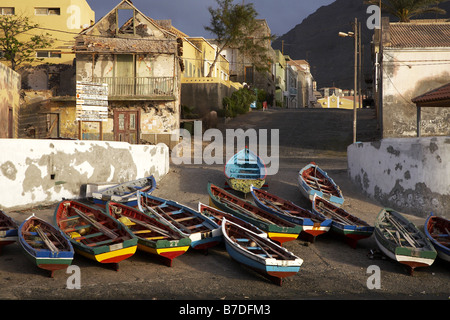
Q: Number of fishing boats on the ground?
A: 15